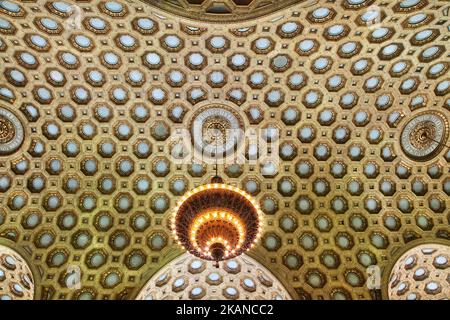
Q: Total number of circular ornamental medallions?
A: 3